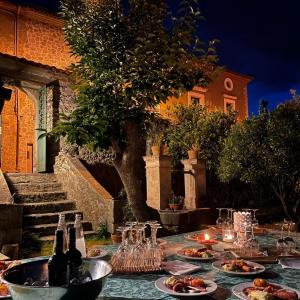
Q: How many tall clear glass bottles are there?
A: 2